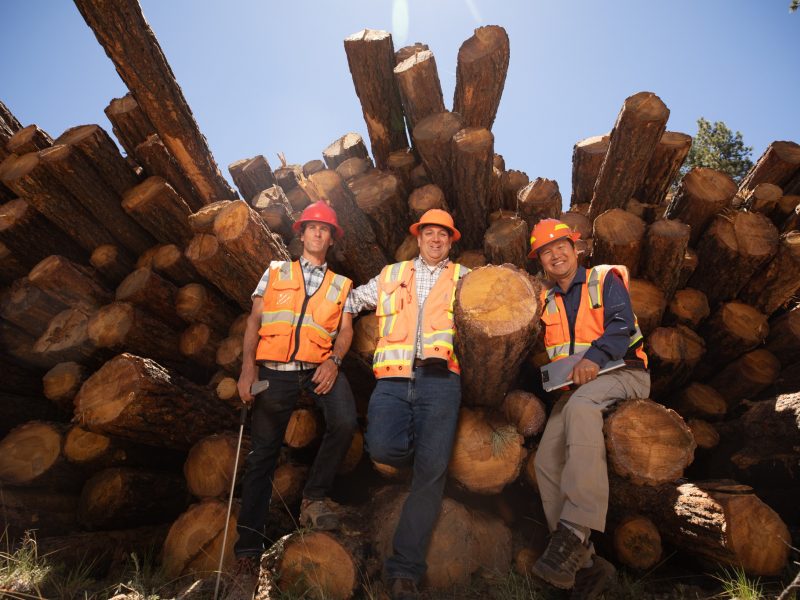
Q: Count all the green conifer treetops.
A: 1